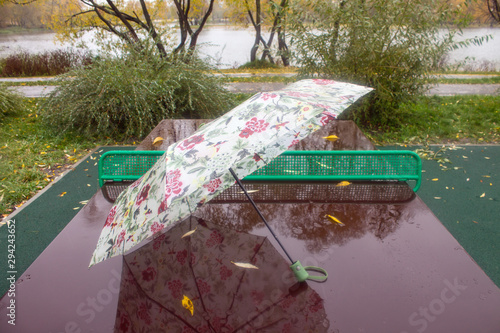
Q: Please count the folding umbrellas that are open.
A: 1